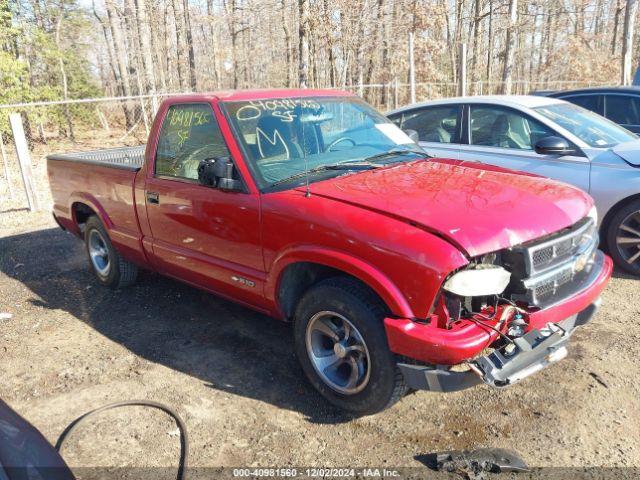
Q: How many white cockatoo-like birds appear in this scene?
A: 0